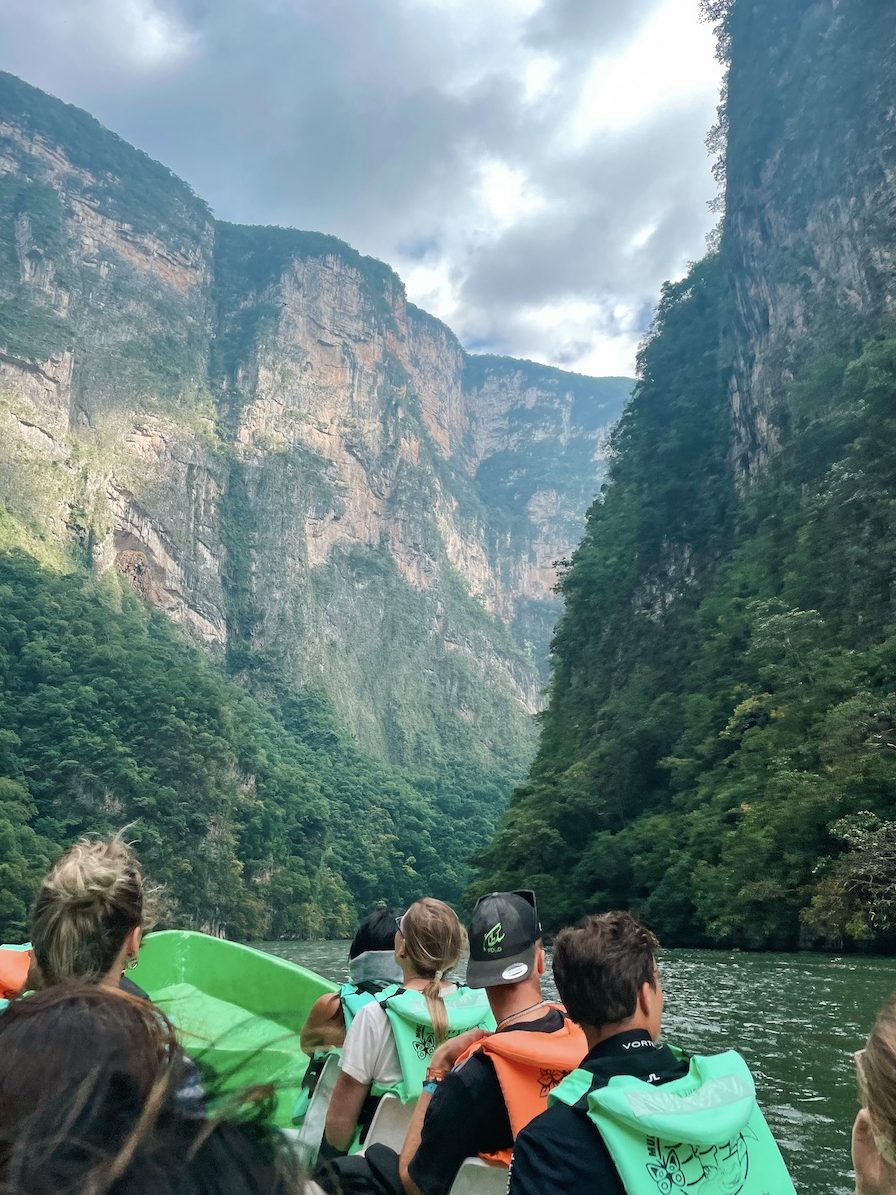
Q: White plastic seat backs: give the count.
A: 3